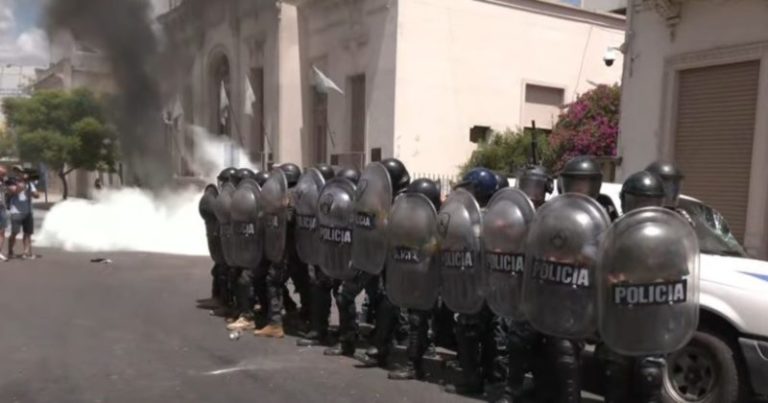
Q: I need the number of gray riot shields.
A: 12